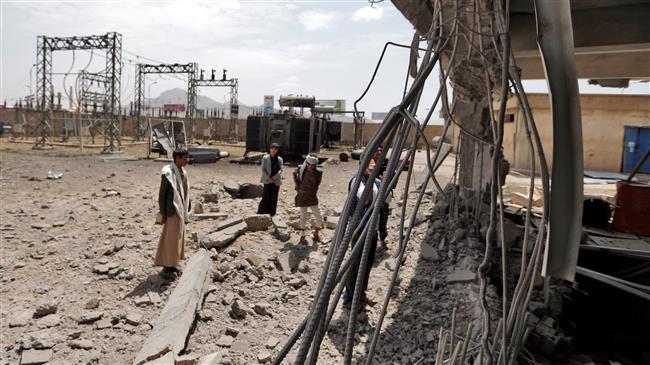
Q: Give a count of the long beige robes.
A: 1